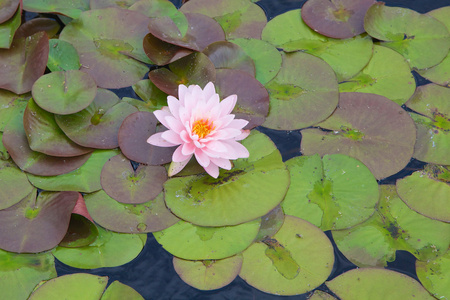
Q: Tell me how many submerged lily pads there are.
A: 0